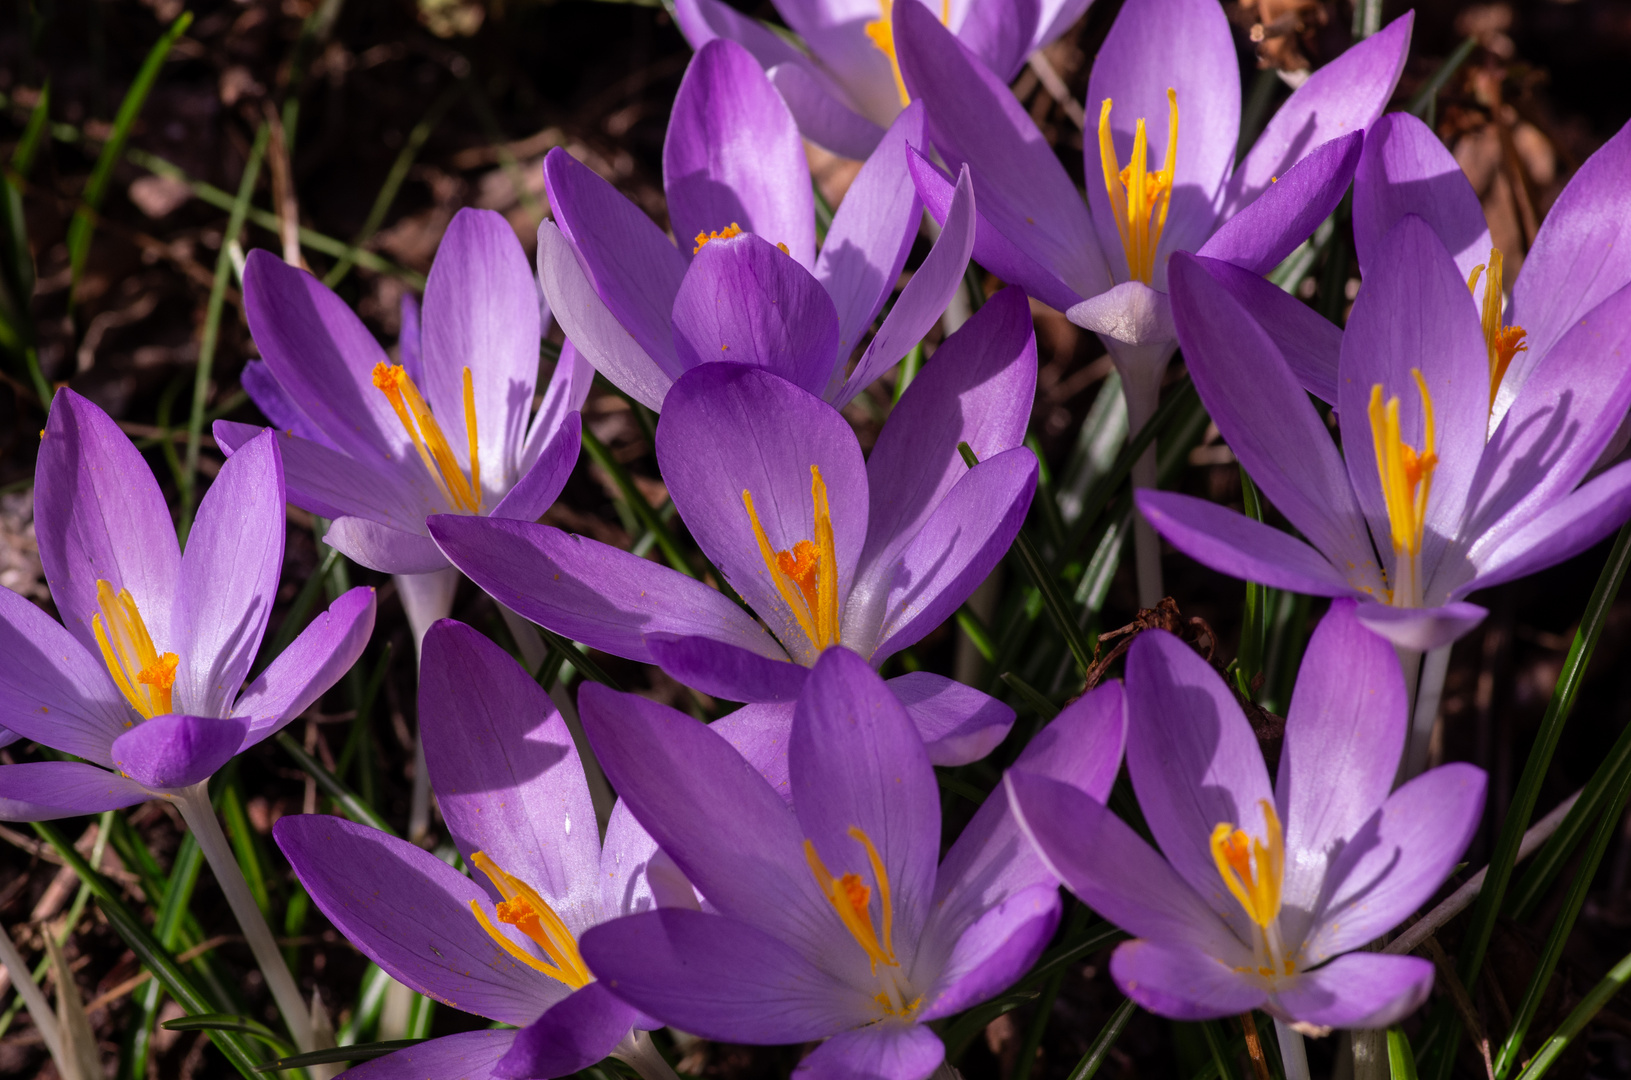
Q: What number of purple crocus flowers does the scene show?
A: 11